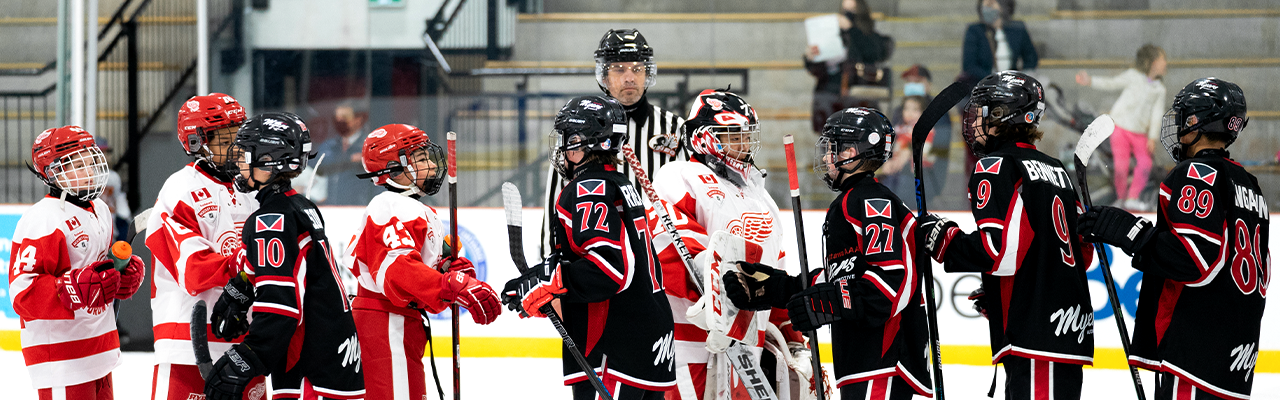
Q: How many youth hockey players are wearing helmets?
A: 9